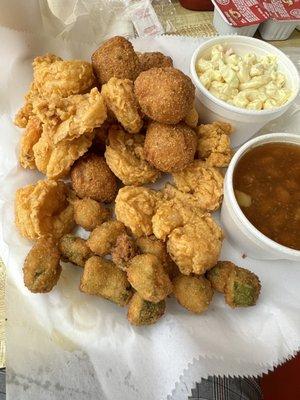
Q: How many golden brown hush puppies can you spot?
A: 5